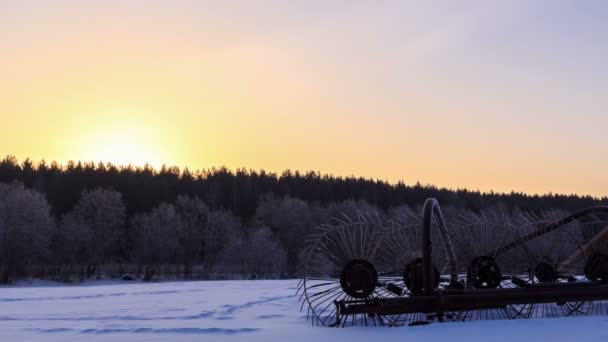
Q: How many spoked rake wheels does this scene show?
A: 5